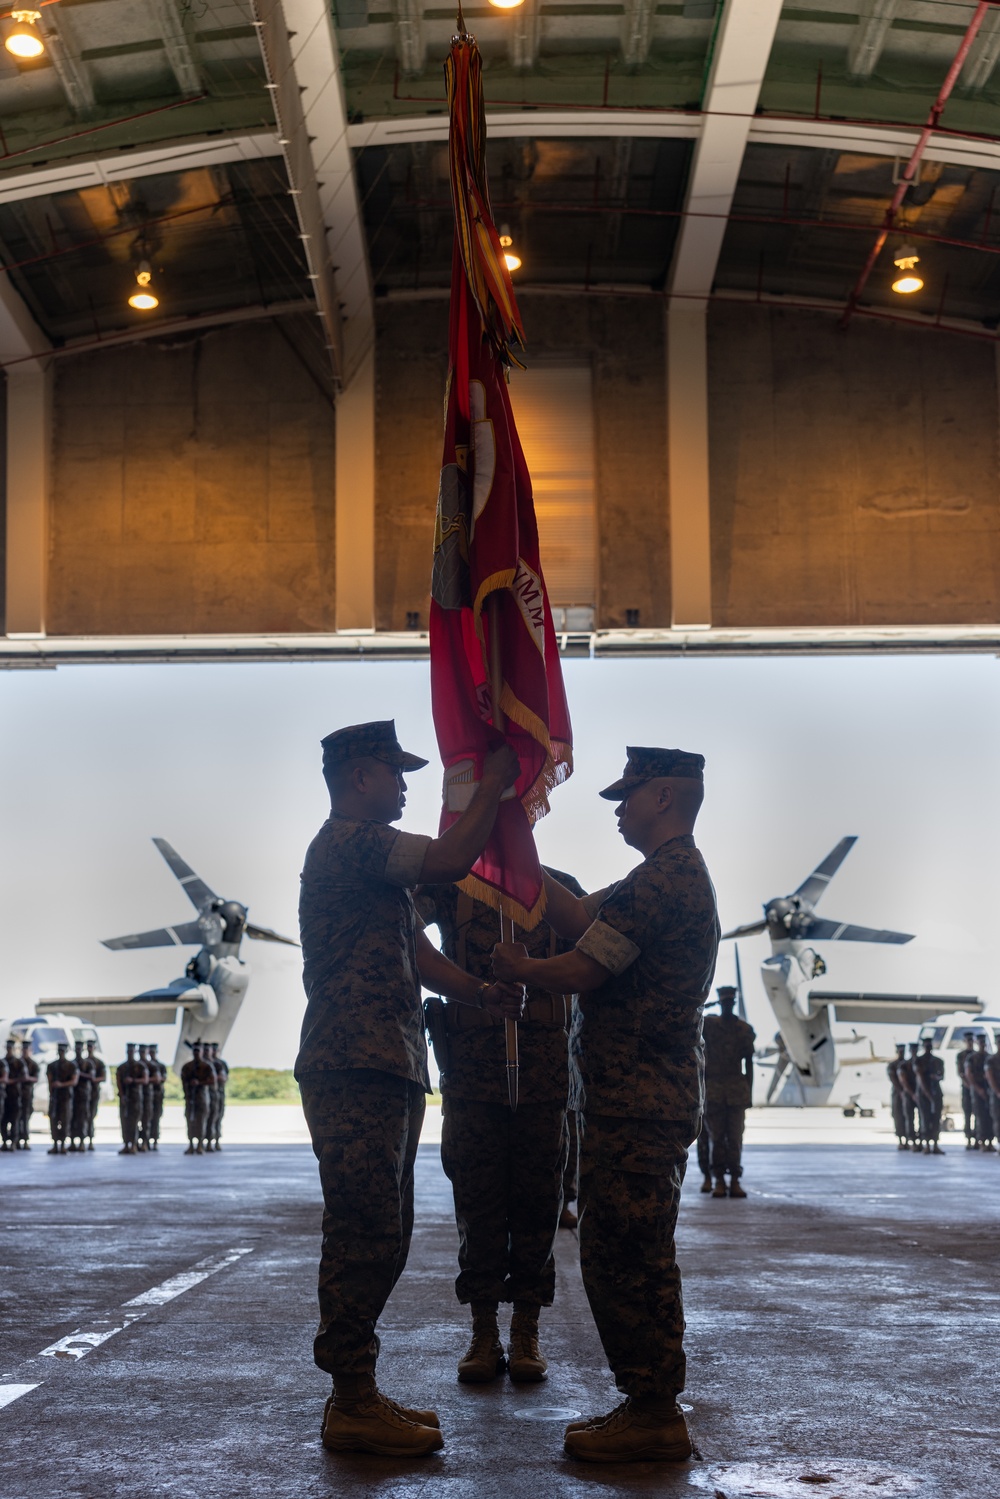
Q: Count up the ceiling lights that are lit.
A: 5